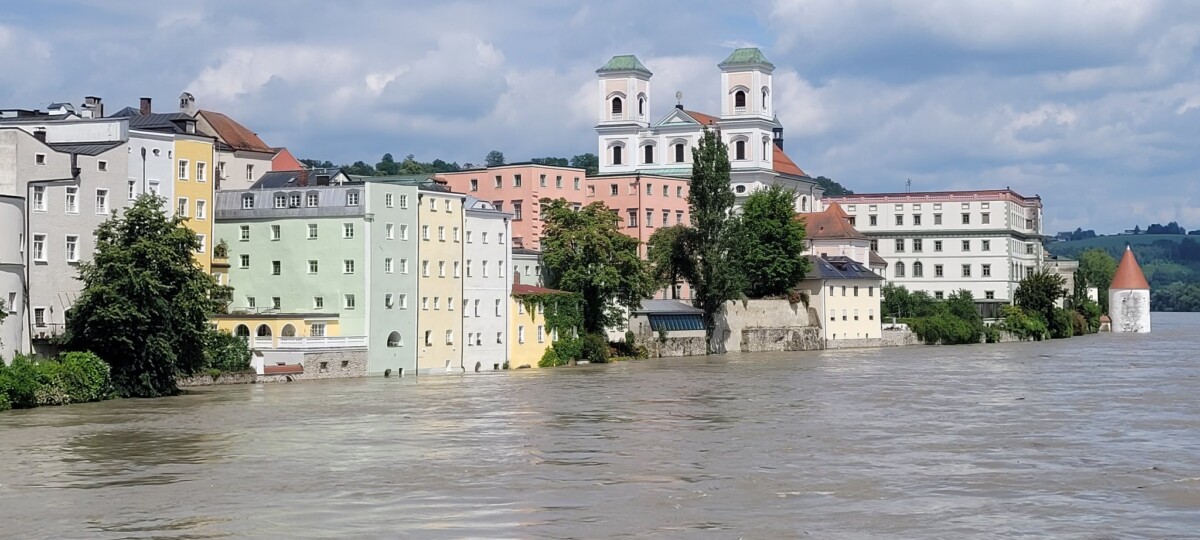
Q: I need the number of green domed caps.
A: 2